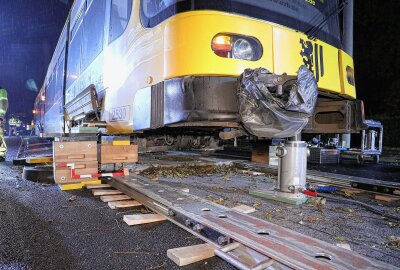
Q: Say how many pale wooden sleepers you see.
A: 6